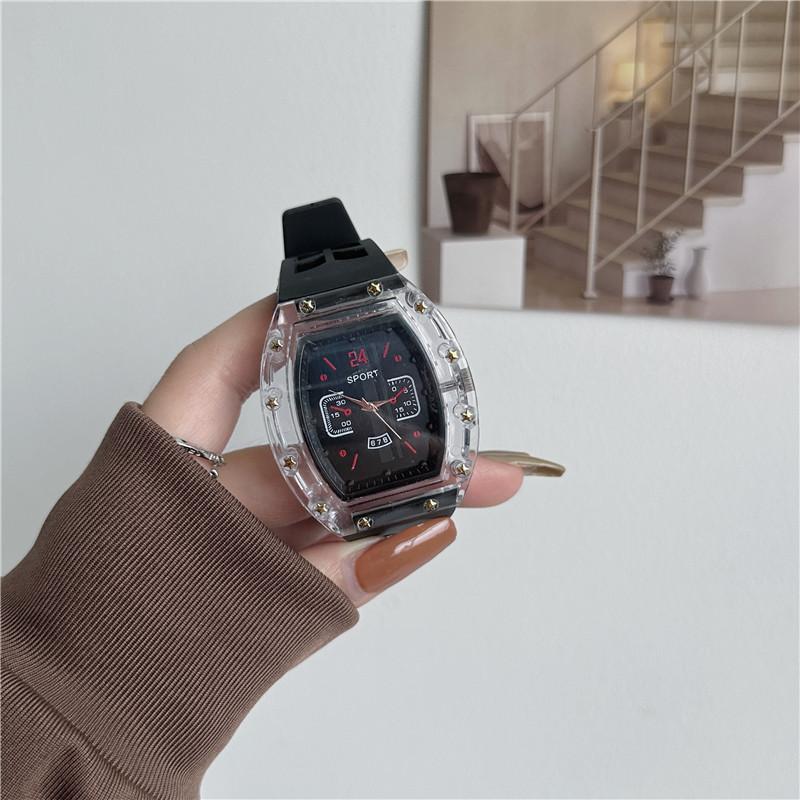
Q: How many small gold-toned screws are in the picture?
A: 12